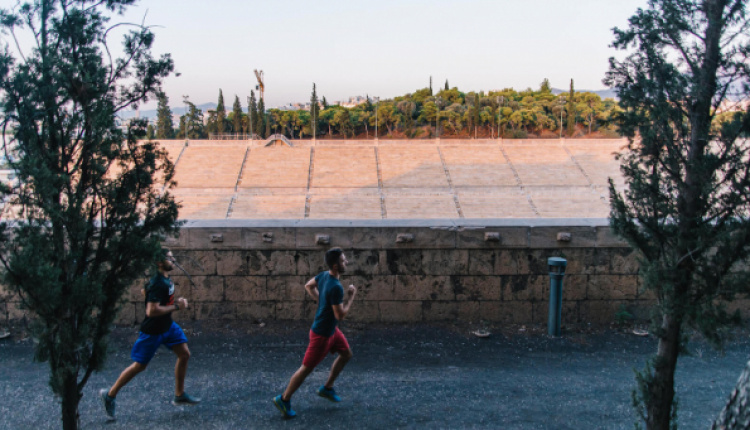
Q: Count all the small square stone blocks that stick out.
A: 6